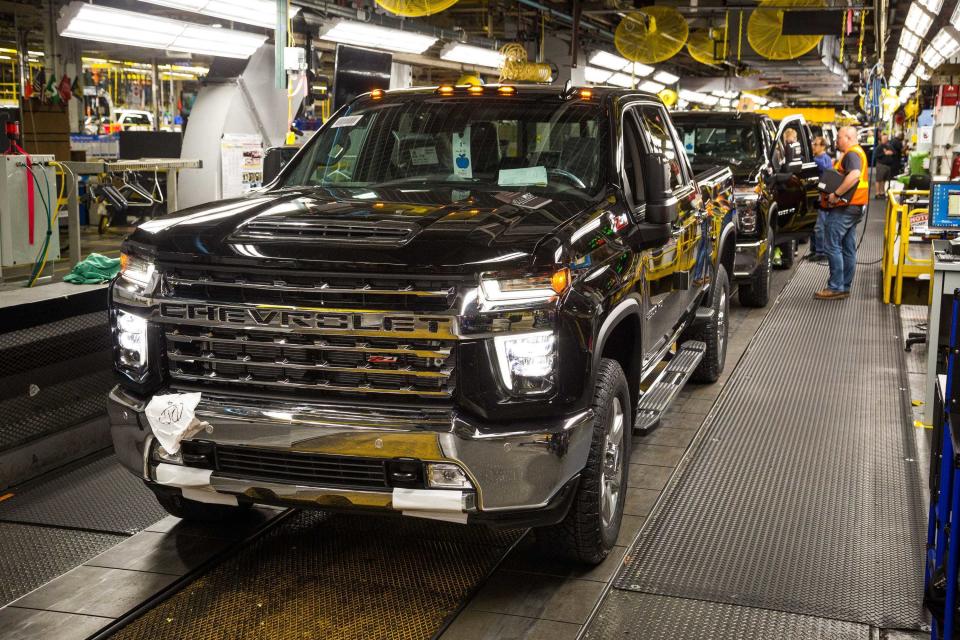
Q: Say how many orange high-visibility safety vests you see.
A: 1